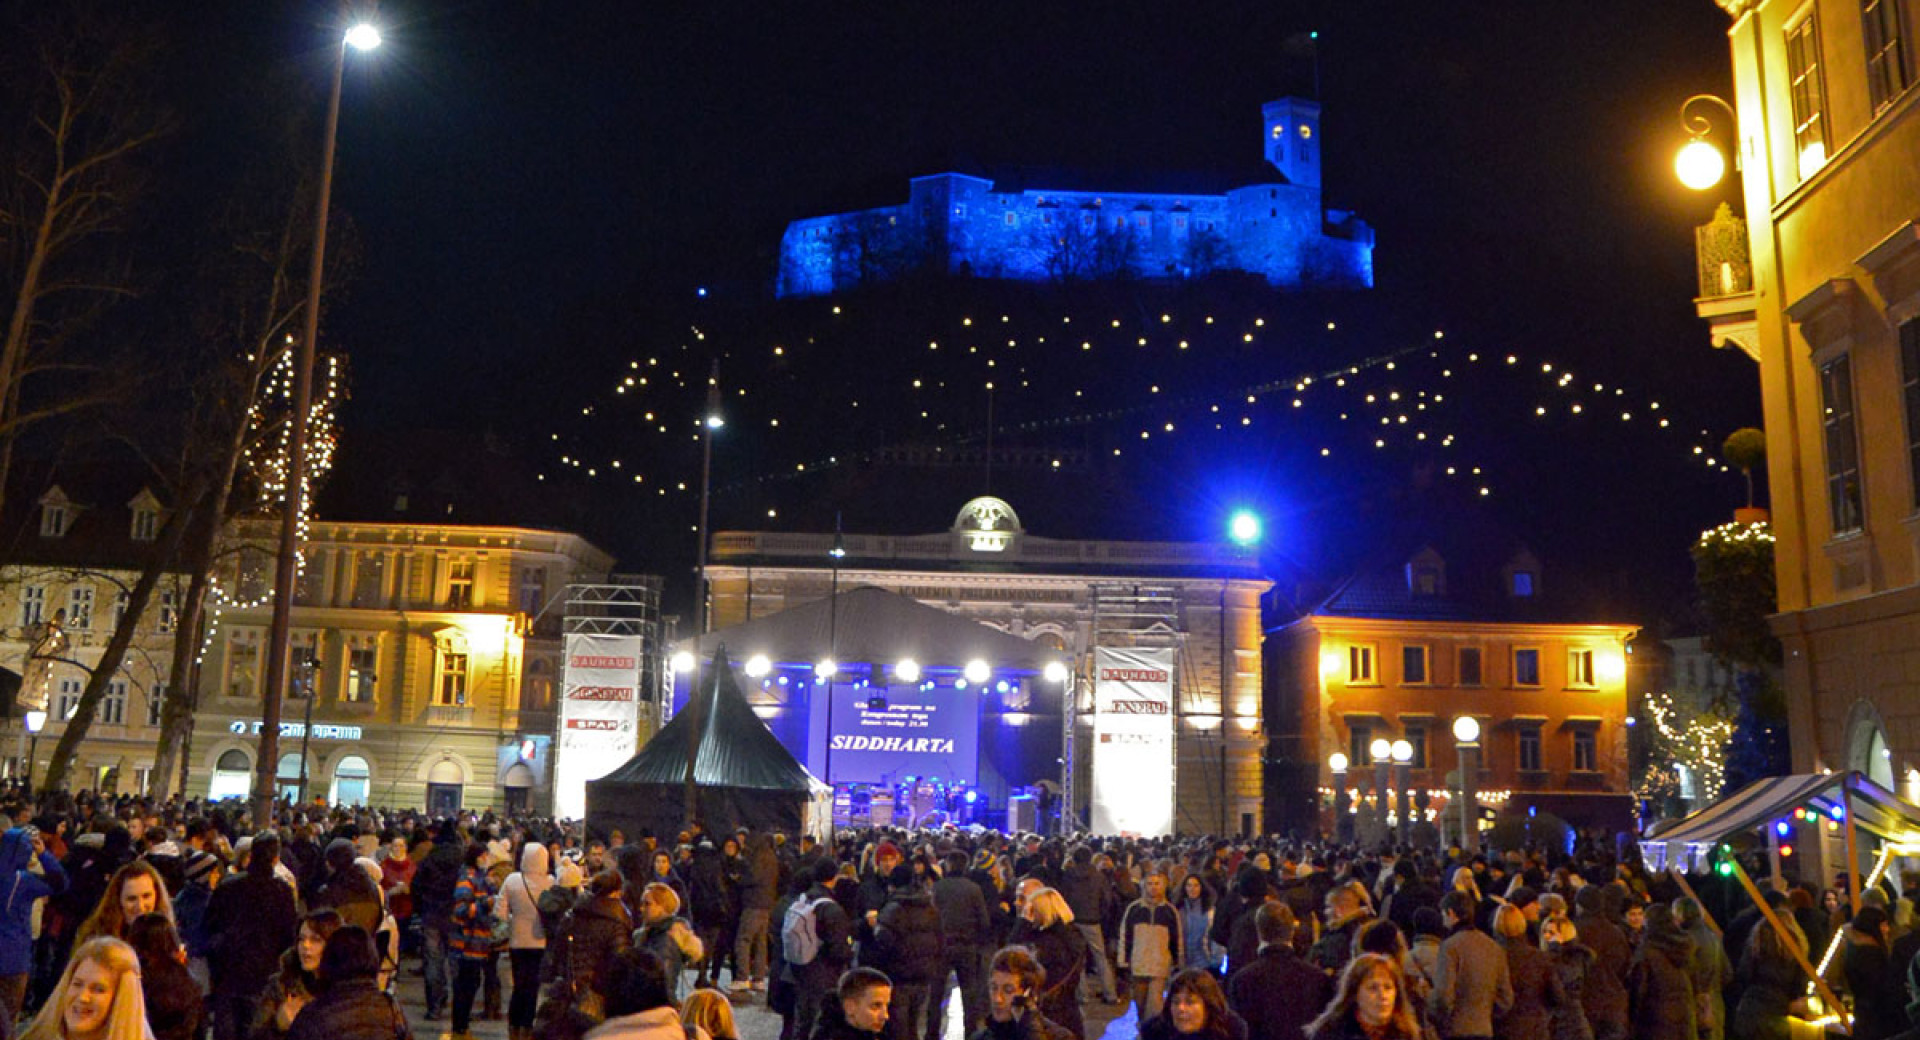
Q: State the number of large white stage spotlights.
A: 6